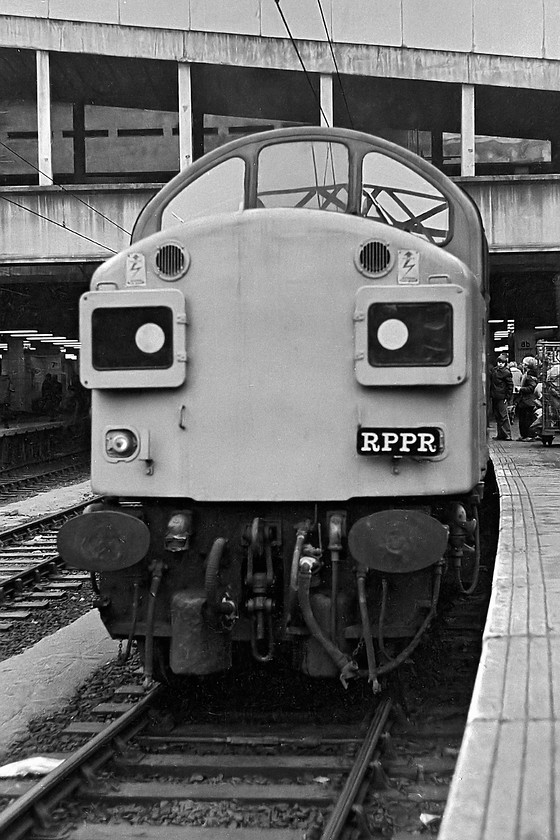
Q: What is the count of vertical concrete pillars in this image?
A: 4